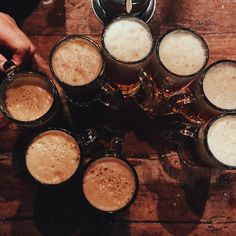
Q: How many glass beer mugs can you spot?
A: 8